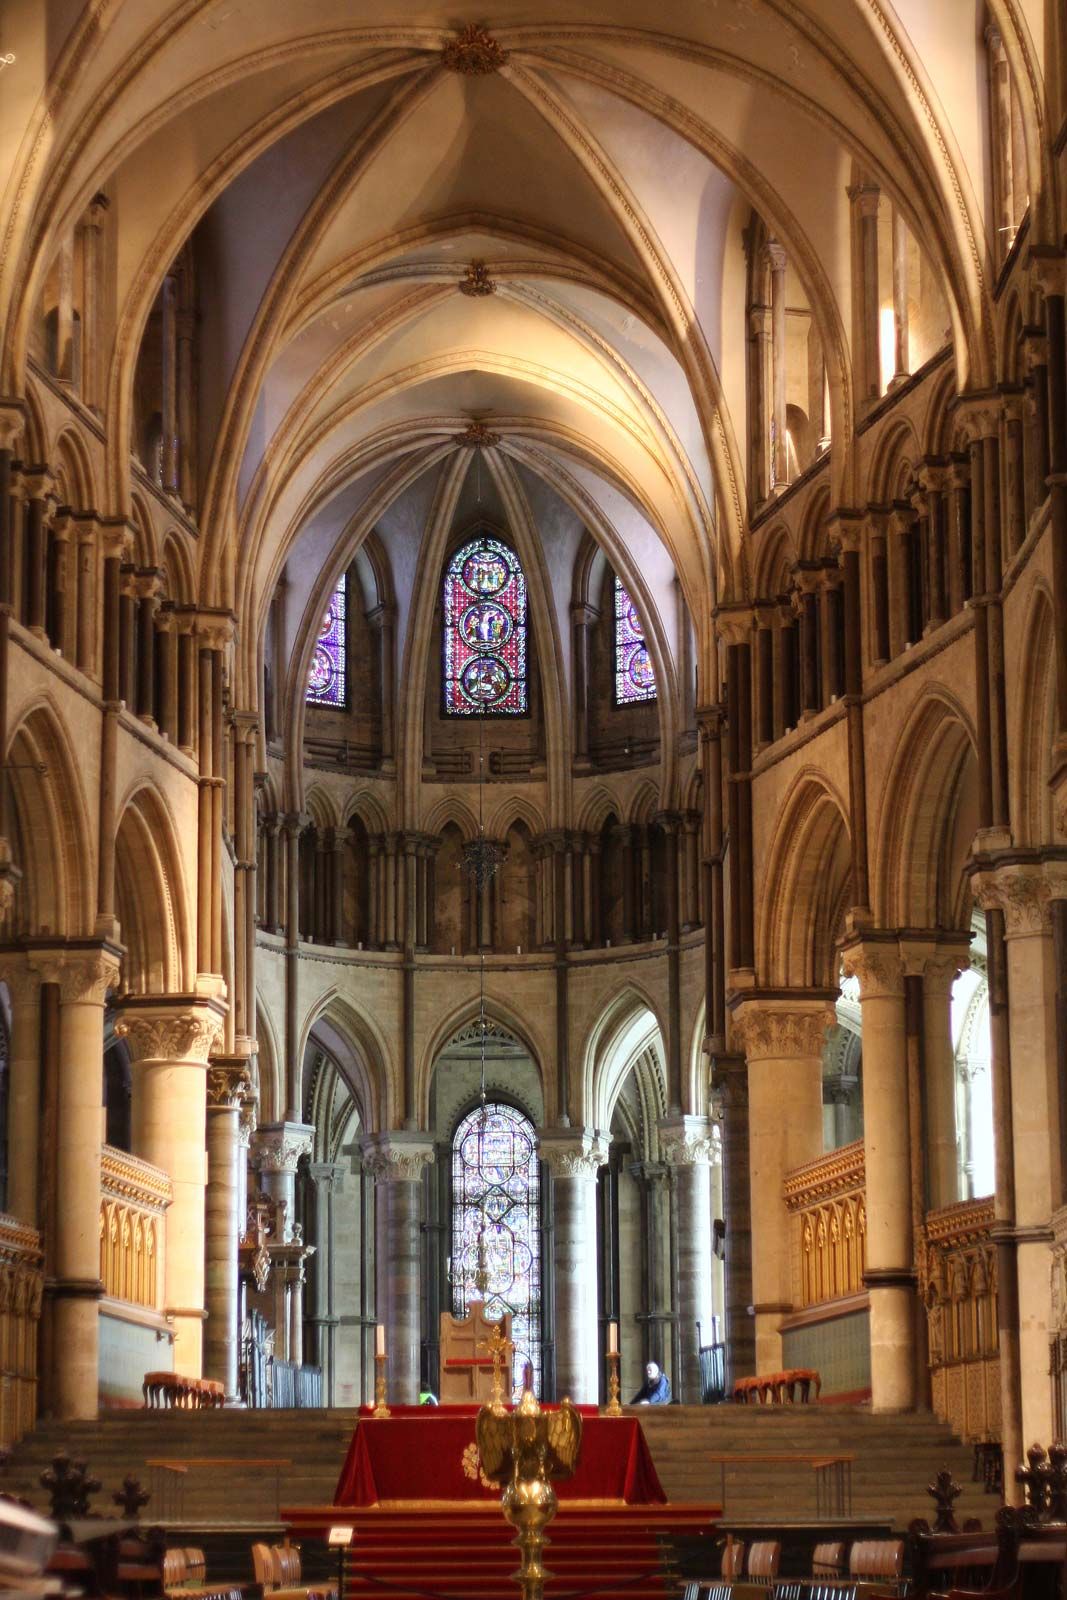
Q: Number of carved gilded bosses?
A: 3